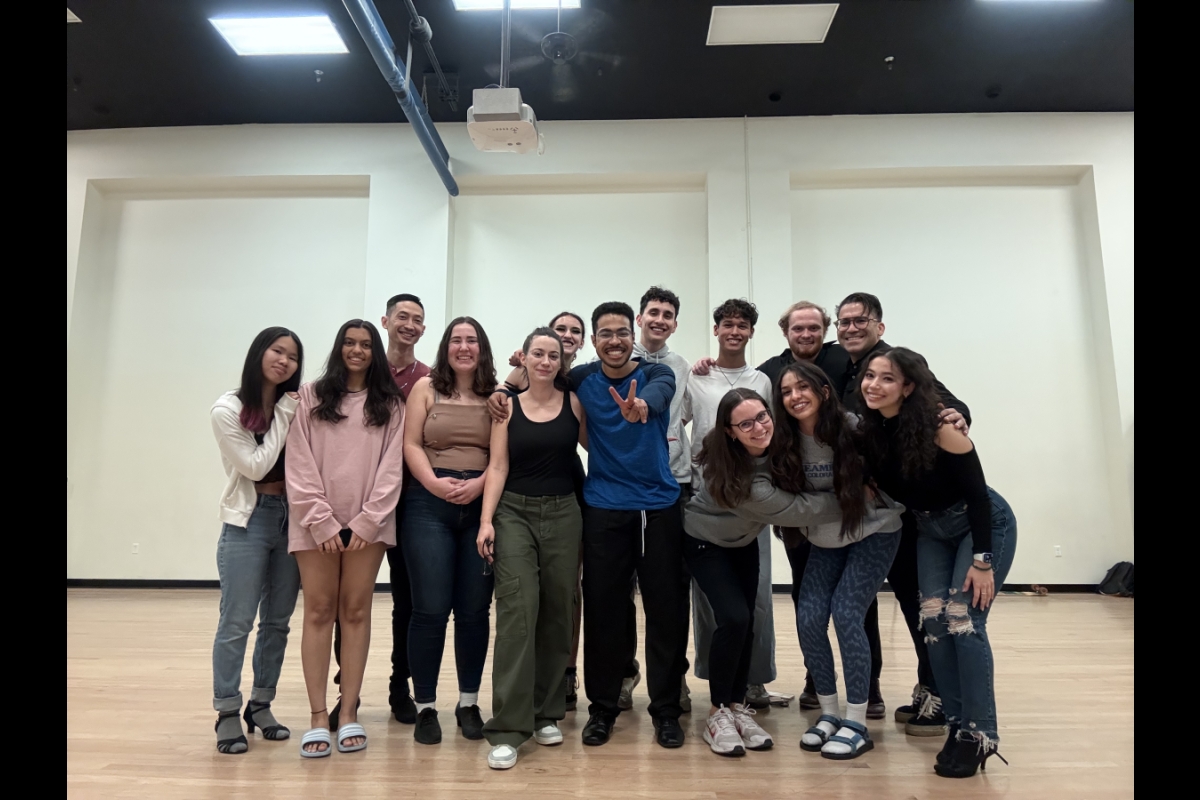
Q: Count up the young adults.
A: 14